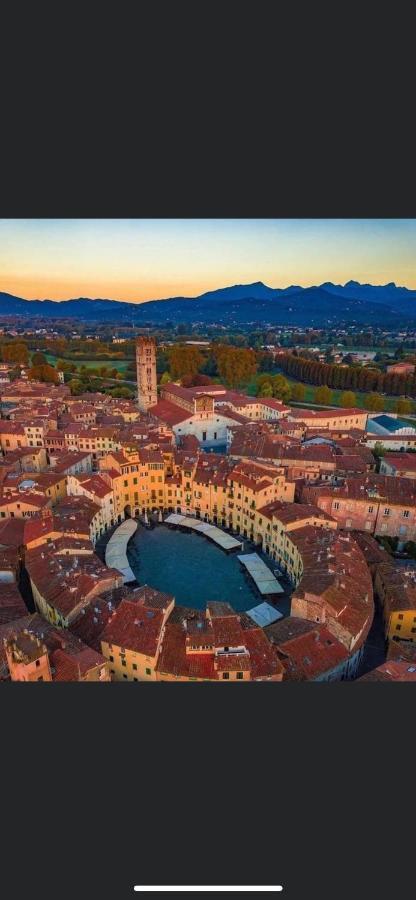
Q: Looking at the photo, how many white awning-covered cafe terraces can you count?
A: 4